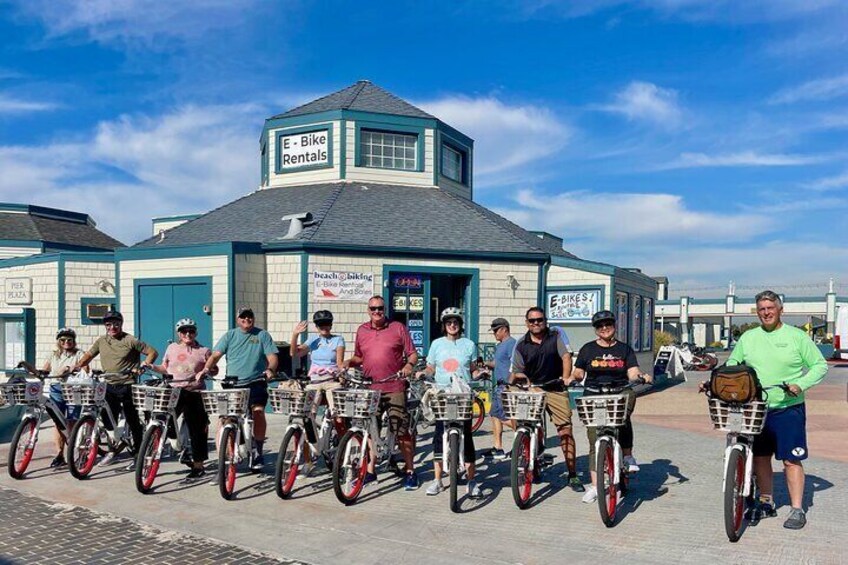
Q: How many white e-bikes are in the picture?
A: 10